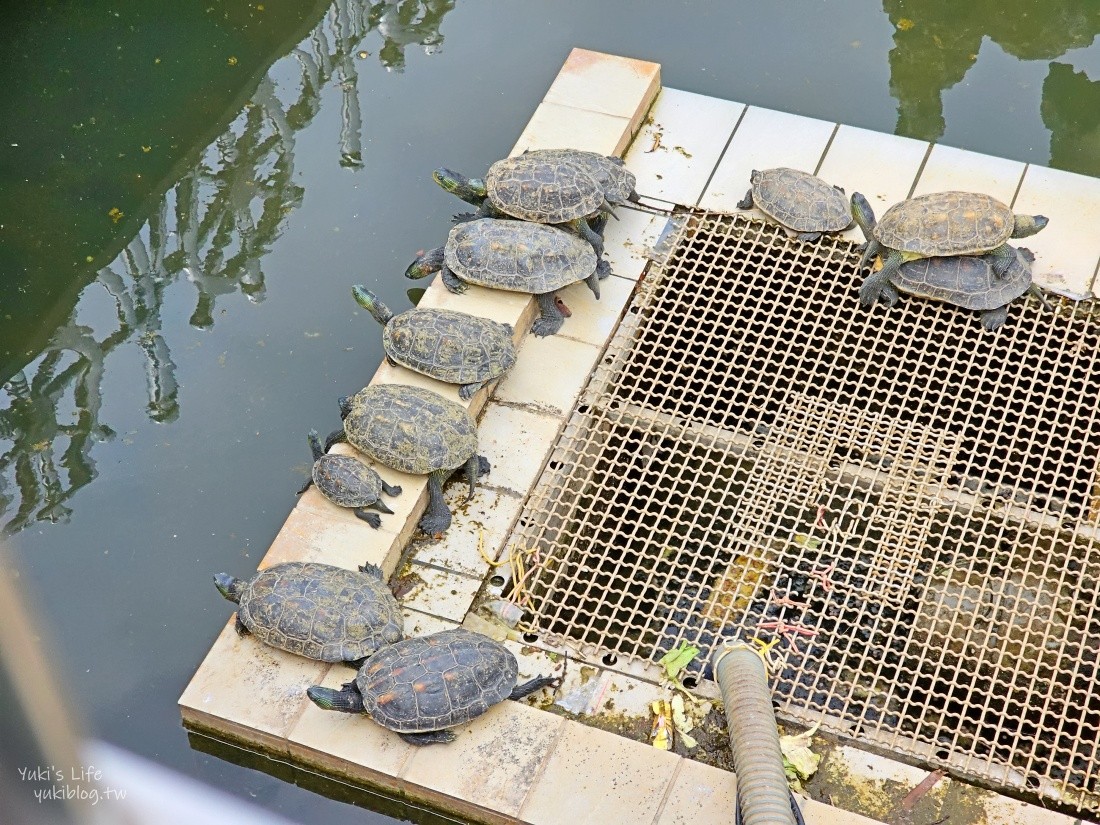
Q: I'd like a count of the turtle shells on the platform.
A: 11